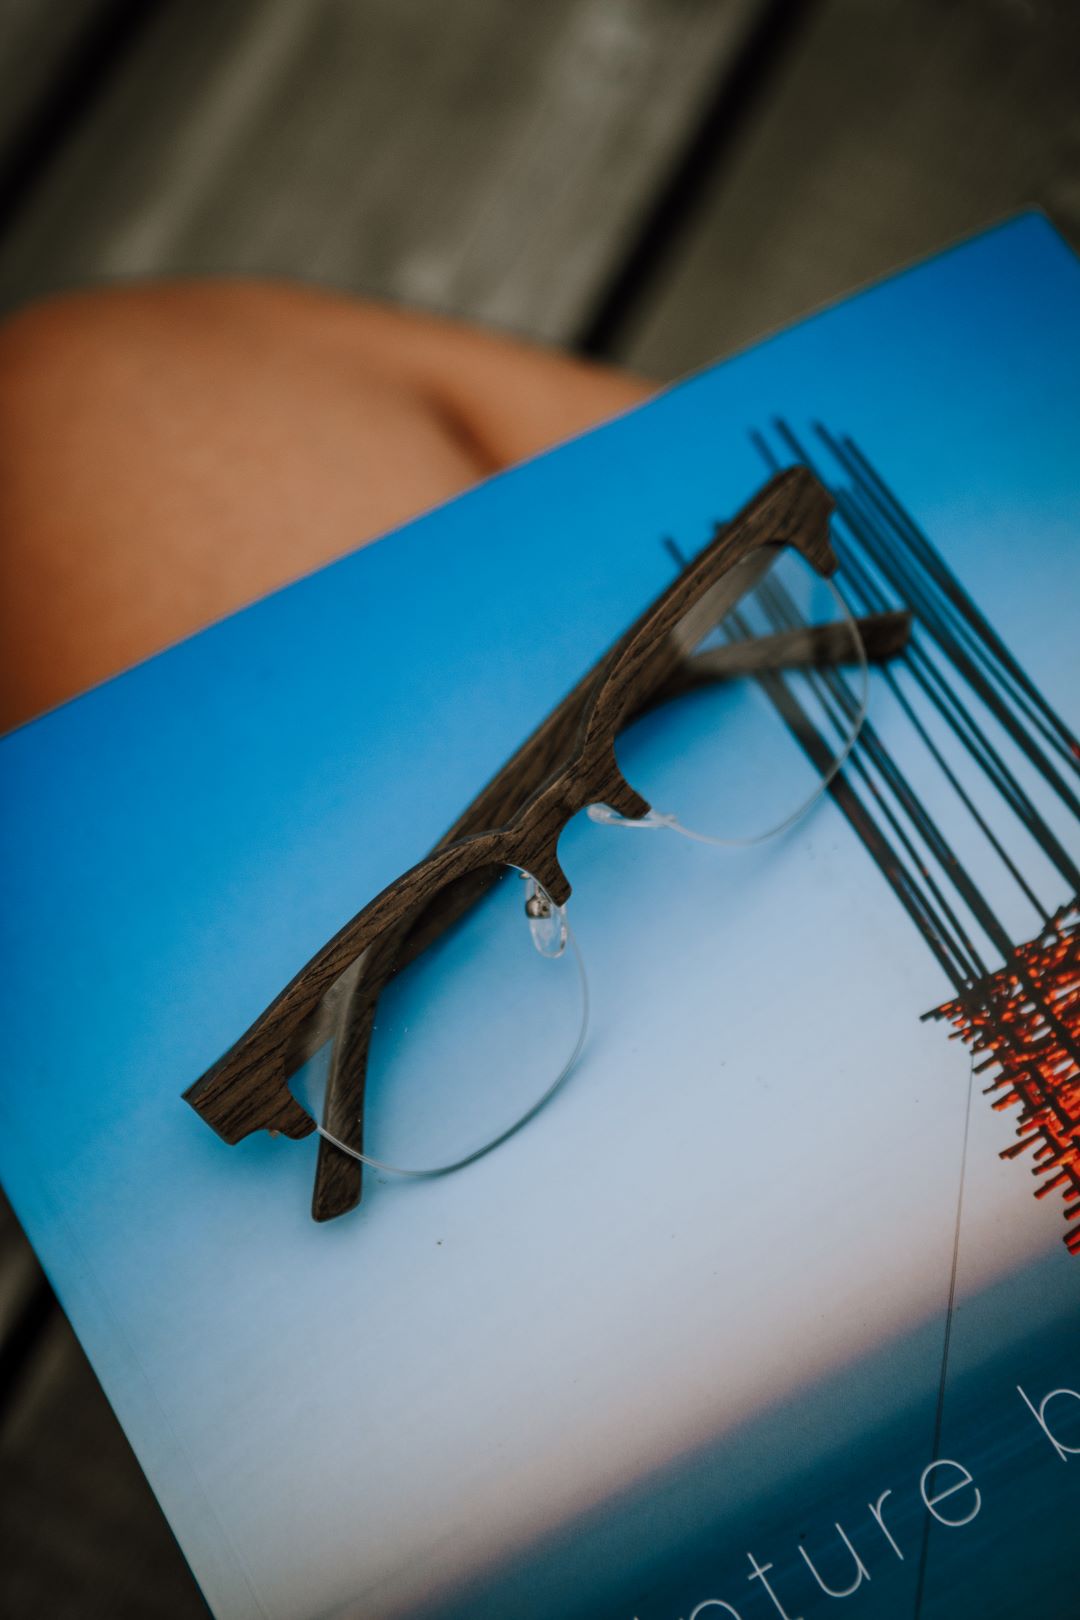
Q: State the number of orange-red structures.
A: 1